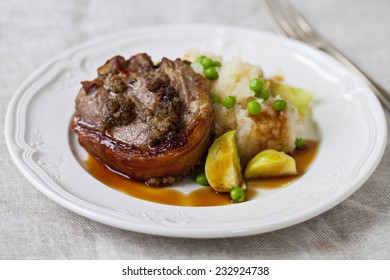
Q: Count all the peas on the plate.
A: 13